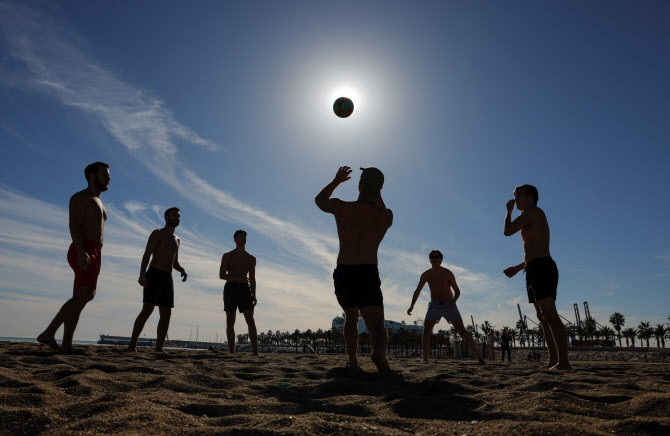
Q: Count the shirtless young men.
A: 6